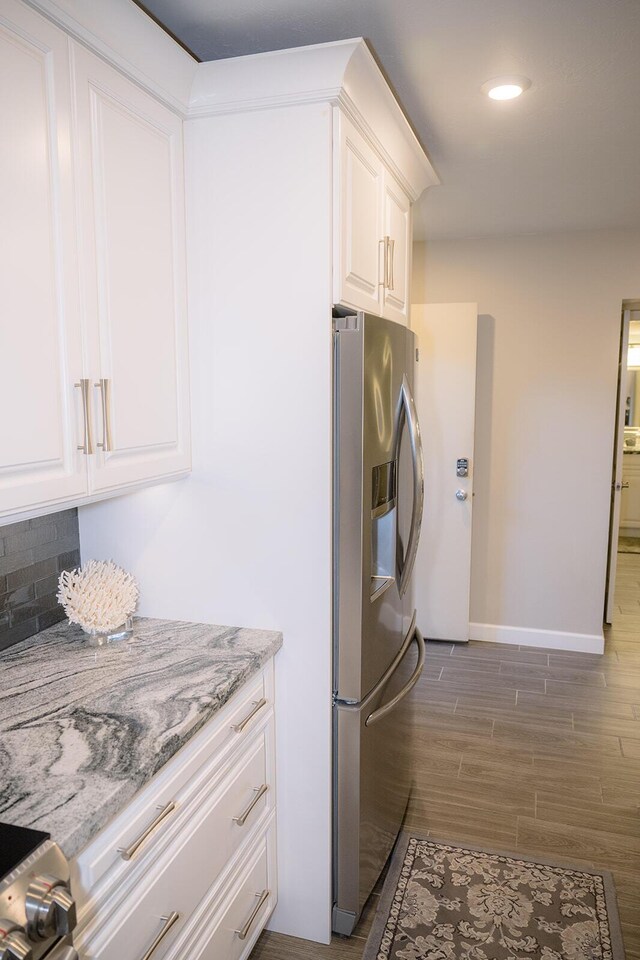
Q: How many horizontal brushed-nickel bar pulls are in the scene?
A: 5